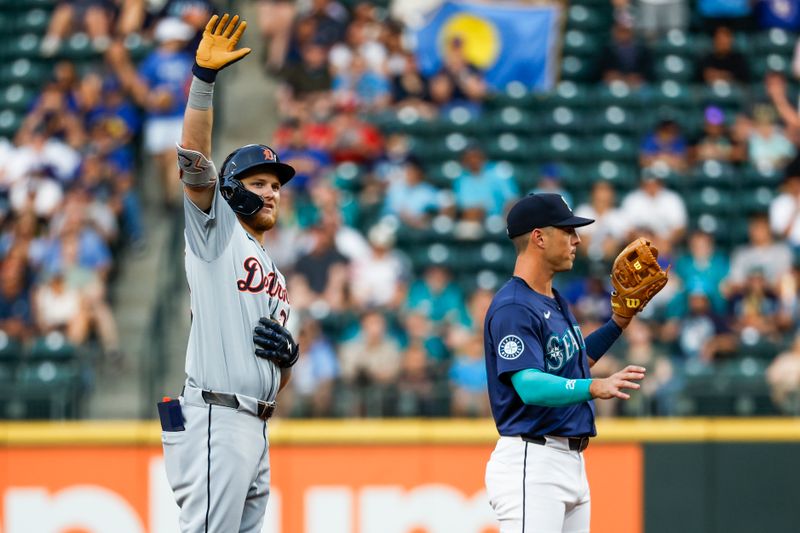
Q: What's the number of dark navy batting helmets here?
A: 1